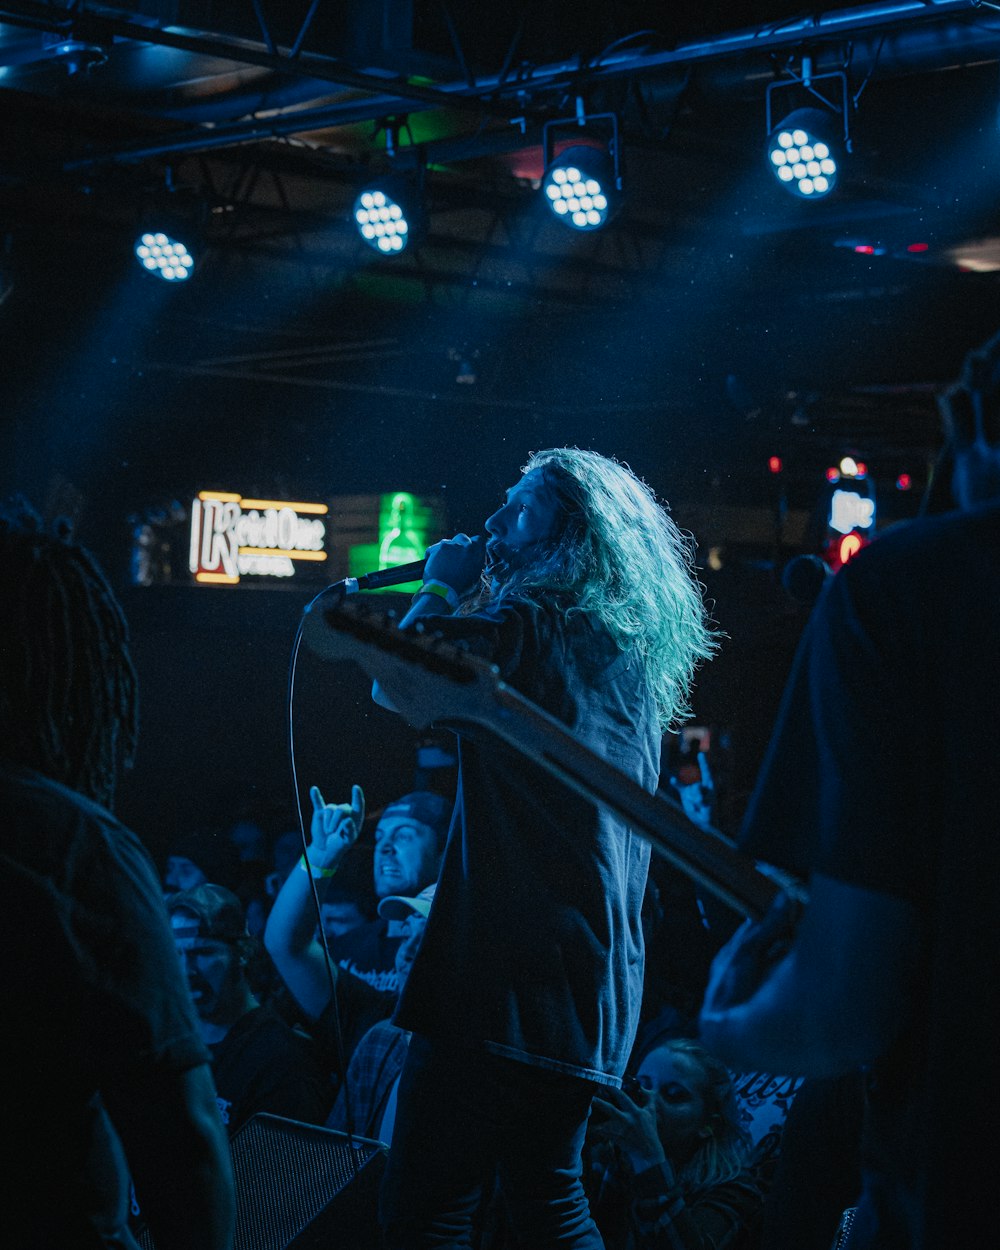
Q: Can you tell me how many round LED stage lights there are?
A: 4